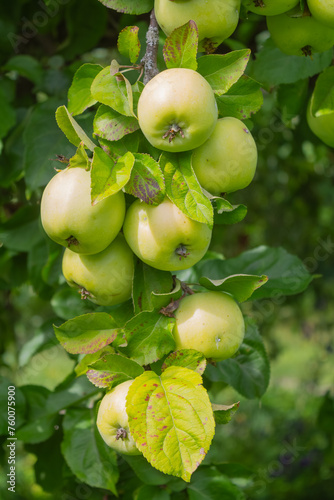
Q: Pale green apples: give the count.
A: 12